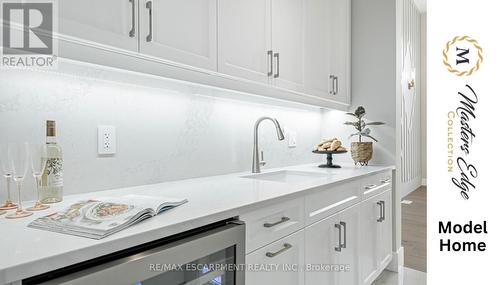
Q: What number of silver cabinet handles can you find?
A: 14